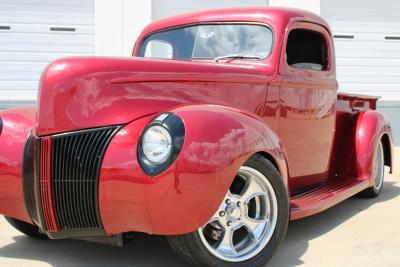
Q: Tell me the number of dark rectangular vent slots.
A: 4